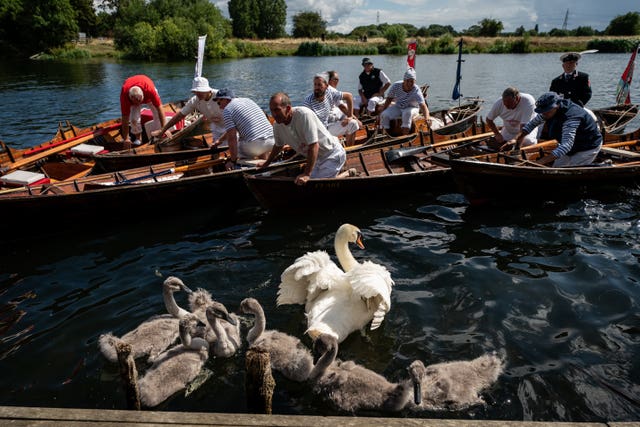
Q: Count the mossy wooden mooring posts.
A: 2